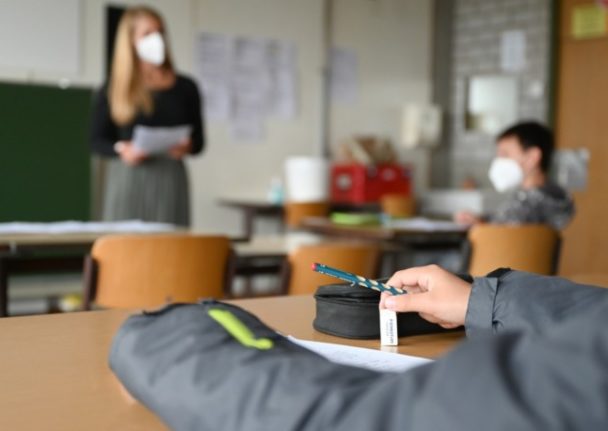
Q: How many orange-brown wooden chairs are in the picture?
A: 5